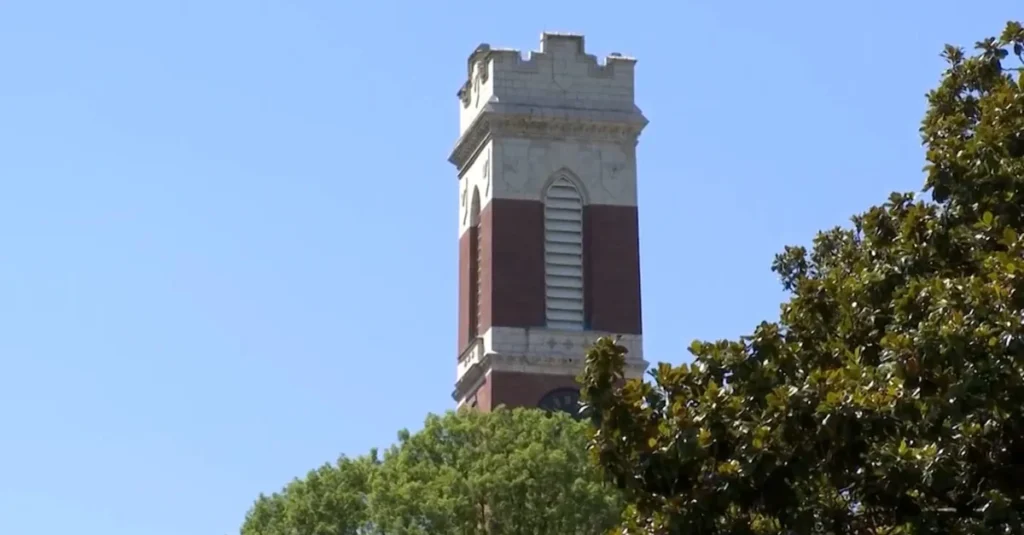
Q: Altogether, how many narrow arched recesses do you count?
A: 2